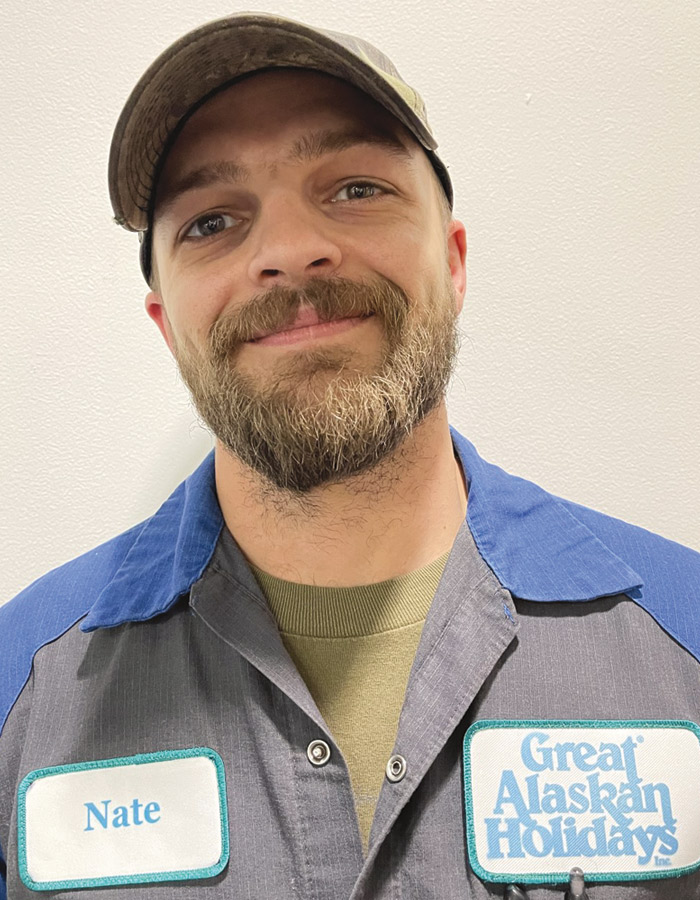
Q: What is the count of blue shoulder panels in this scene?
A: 2